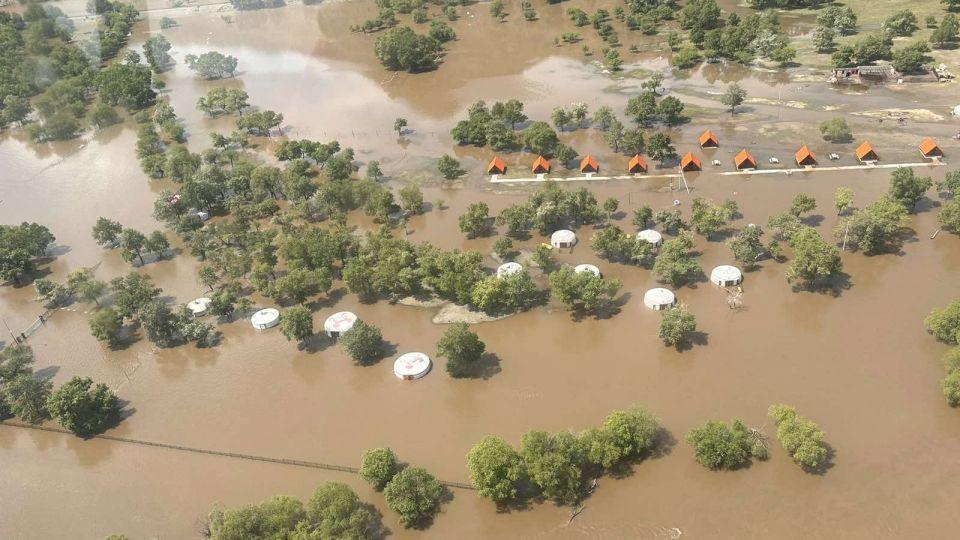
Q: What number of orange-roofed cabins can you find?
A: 10